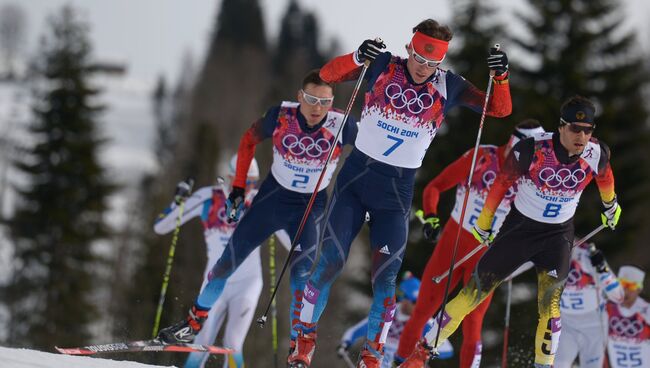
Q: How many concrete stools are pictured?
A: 0